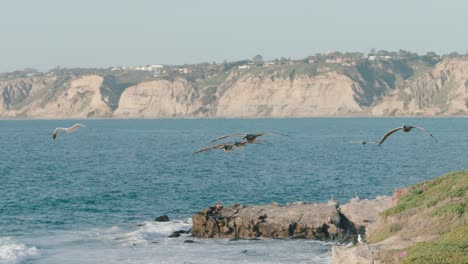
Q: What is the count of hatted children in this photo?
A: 0